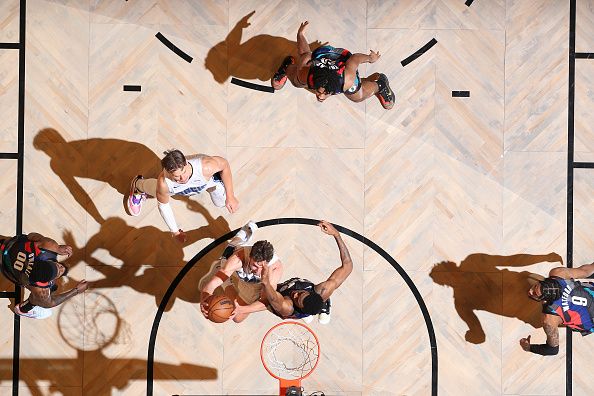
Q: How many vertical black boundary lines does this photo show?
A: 2